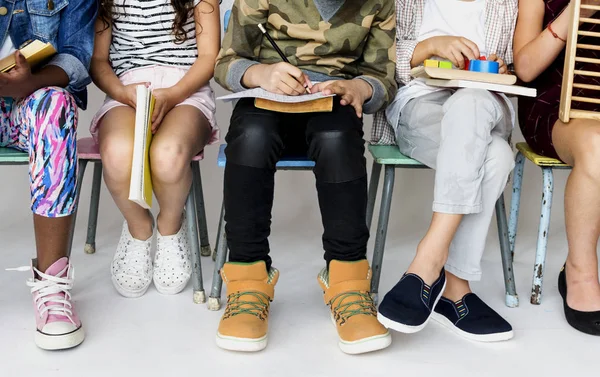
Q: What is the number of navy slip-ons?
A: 2